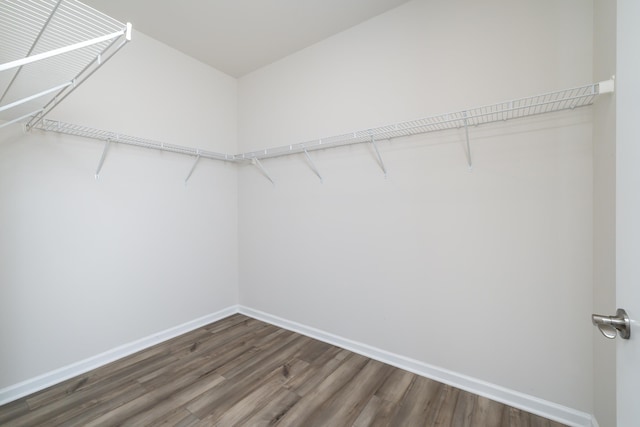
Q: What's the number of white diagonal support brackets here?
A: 6